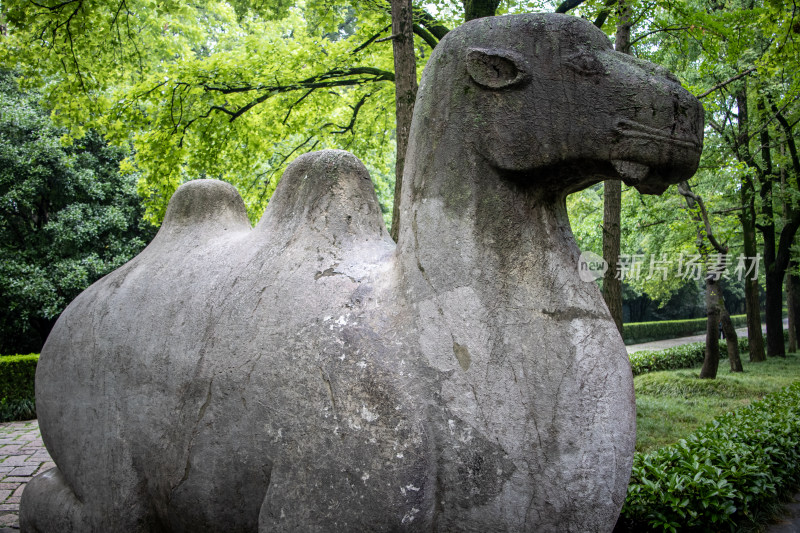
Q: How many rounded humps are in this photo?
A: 2